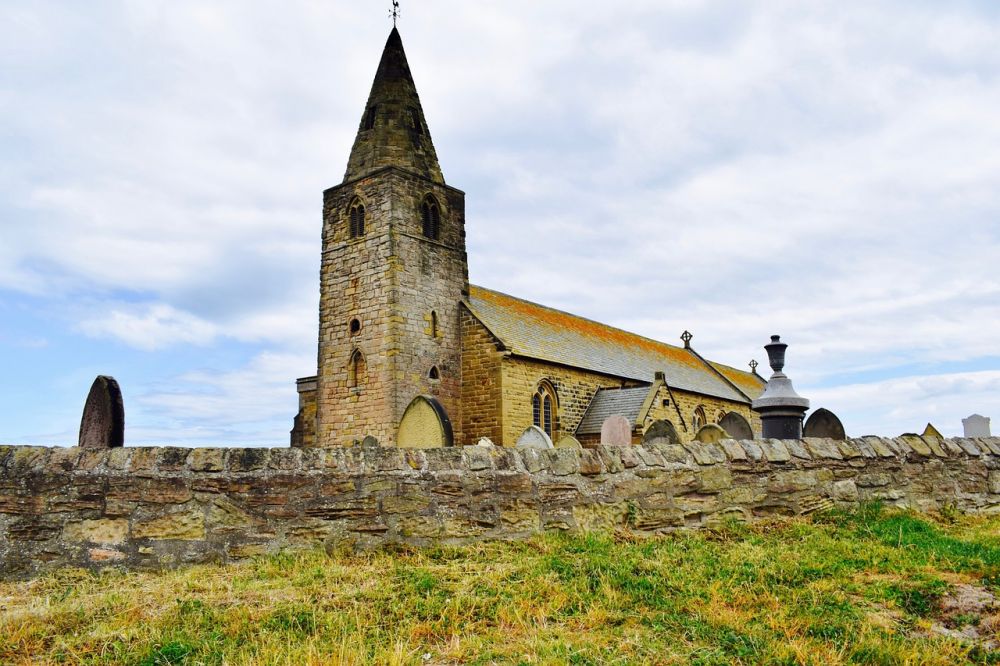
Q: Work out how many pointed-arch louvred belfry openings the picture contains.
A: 2